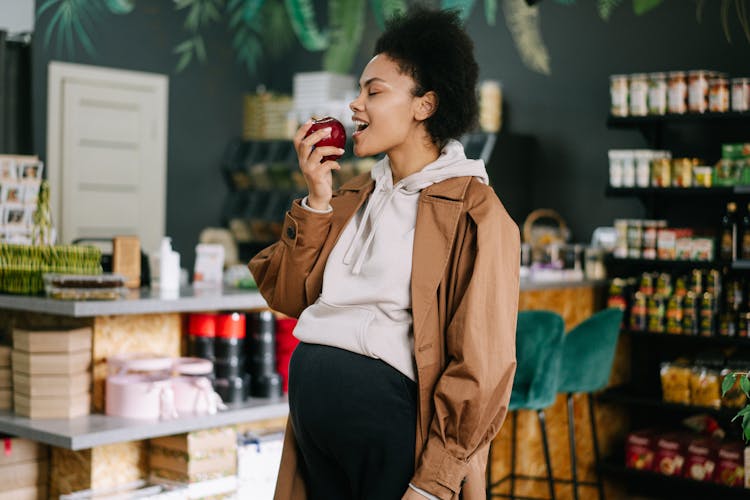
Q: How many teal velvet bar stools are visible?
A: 2